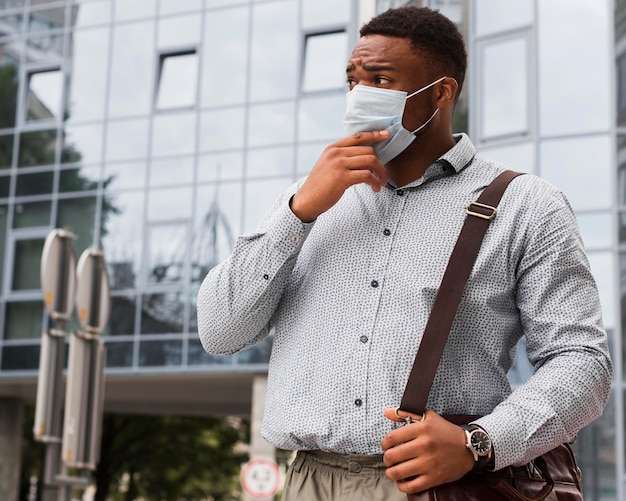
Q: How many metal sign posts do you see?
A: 2